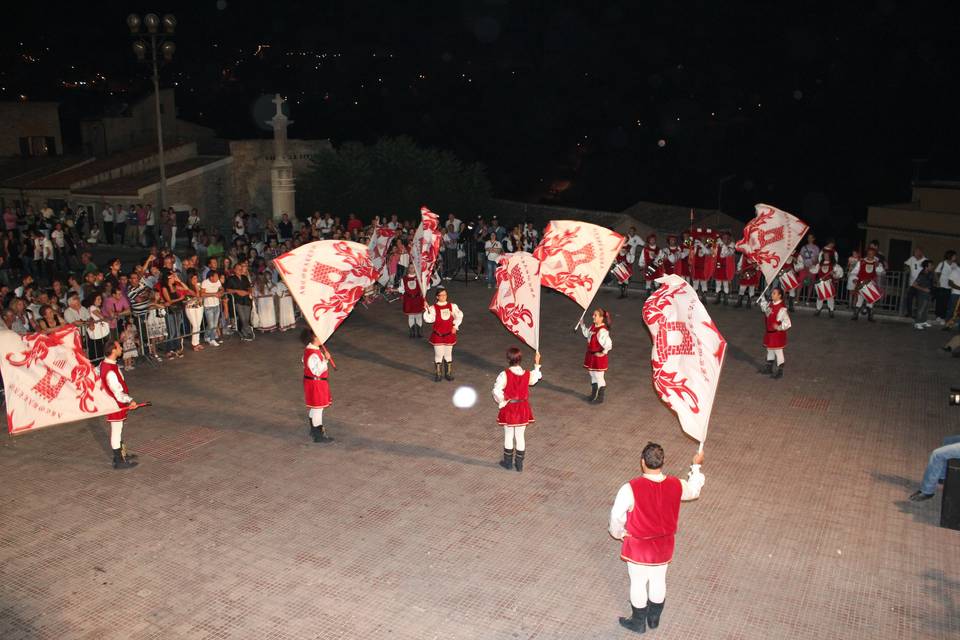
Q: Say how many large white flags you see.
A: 8